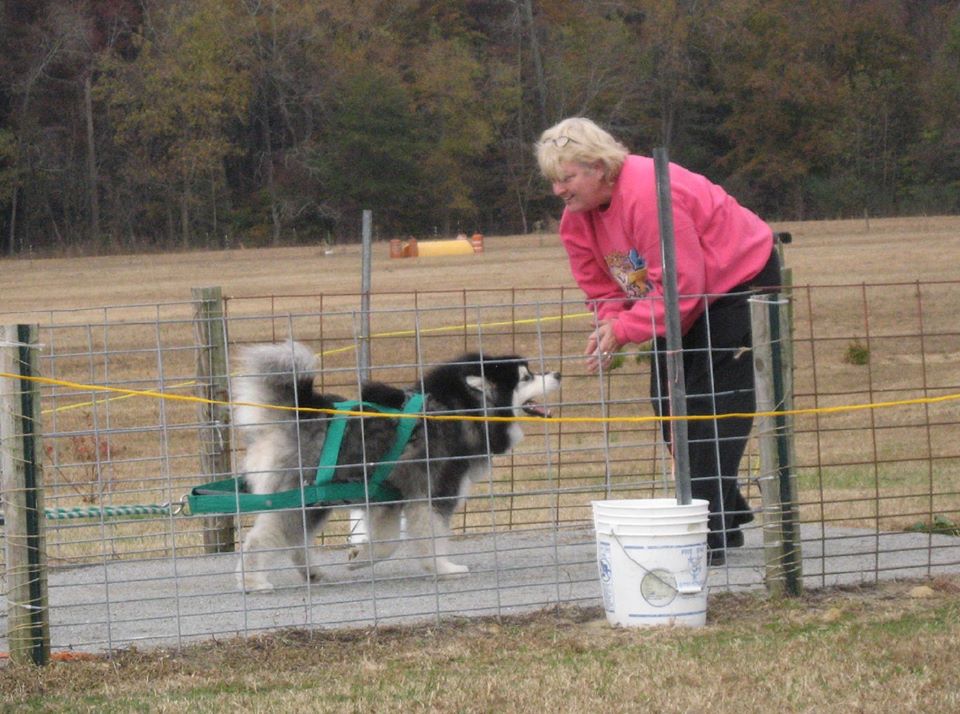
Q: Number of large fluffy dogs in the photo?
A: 1